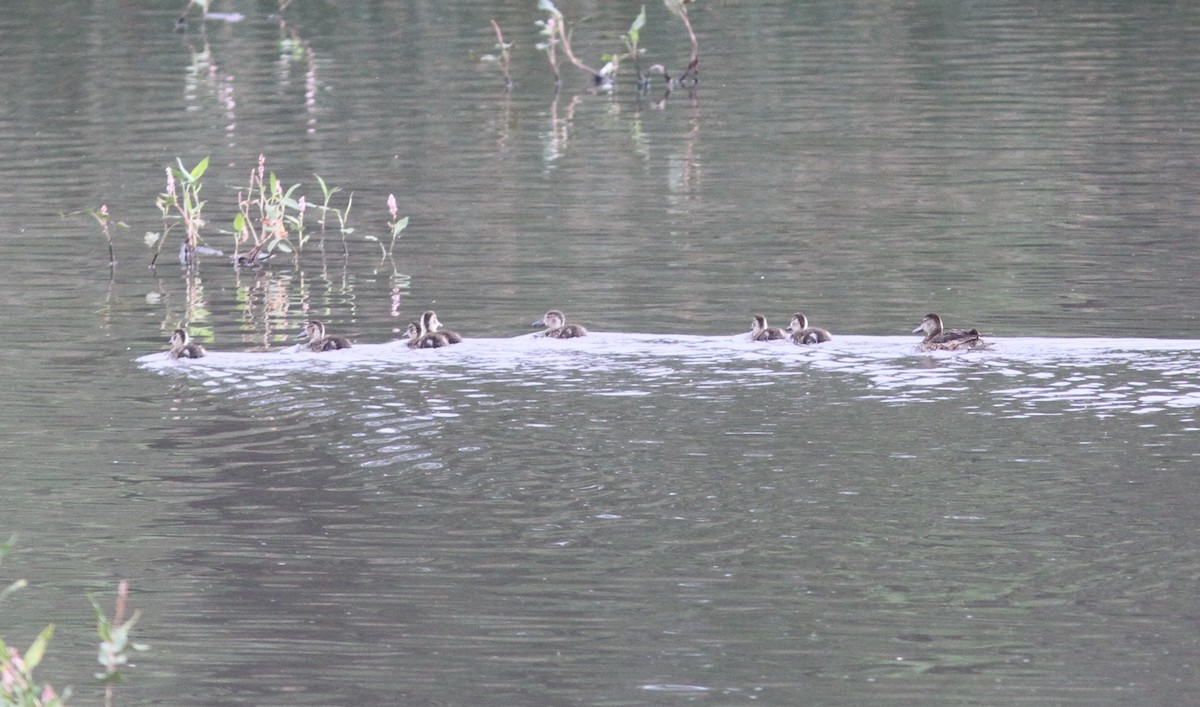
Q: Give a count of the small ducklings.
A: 7